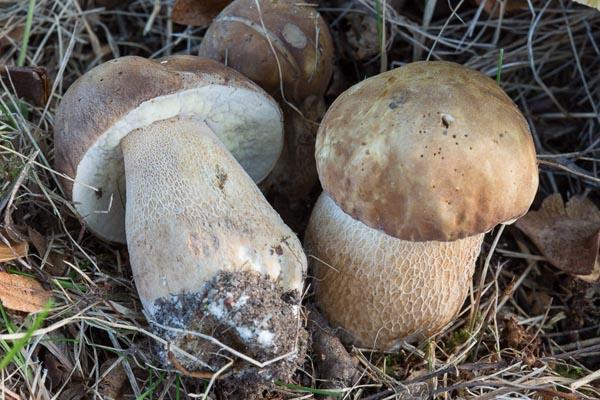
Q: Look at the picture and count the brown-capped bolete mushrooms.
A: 3